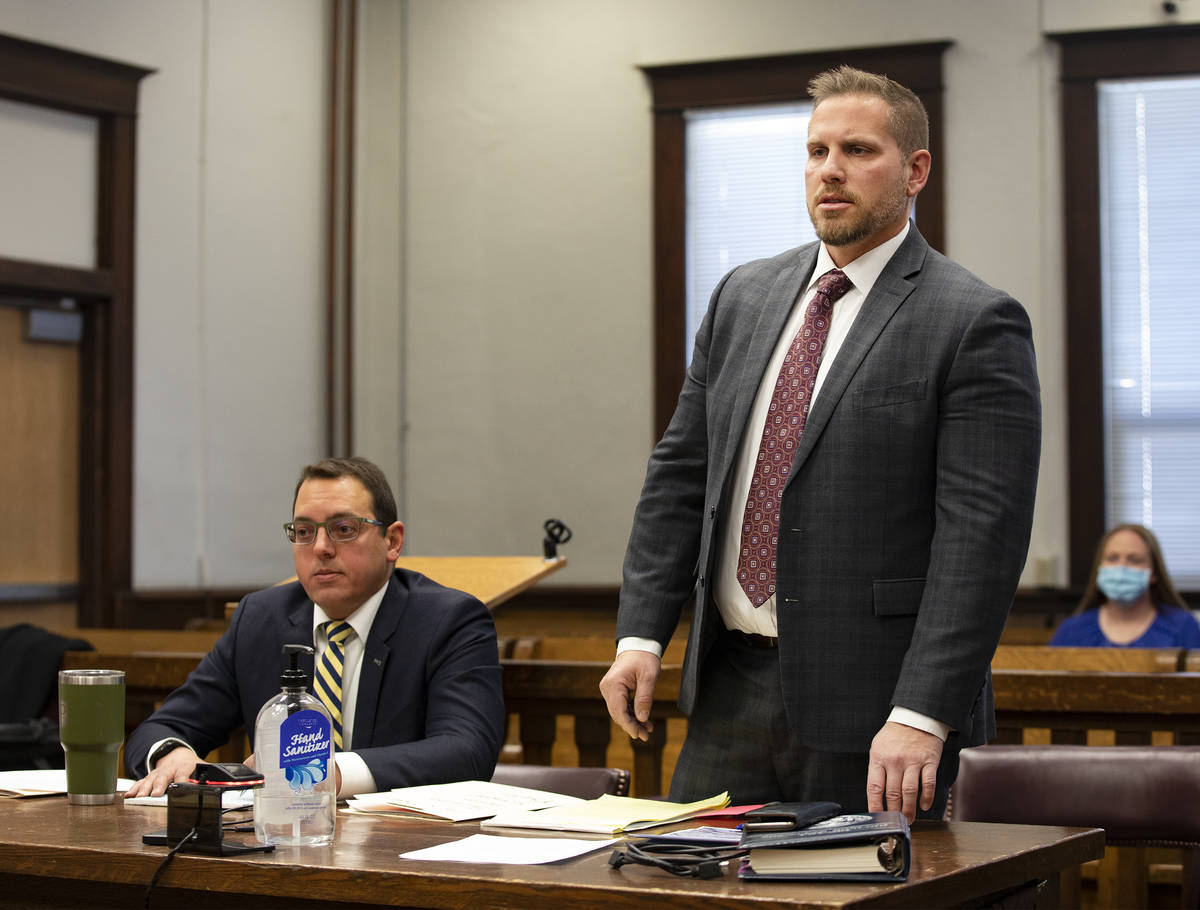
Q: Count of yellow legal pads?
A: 1